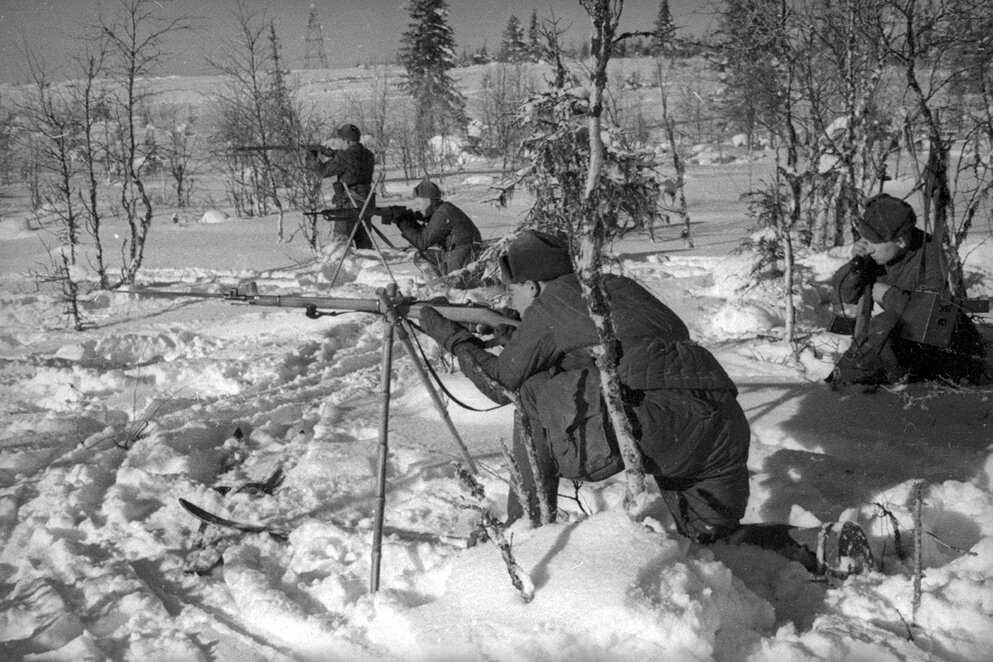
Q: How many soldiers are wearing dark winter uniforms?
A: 4